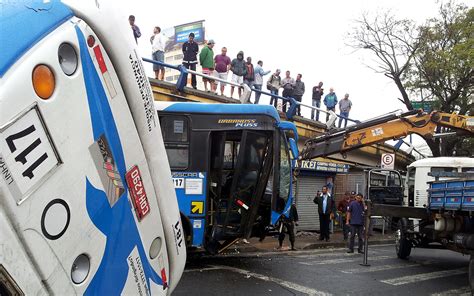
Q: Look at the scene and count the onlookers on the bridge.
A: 14